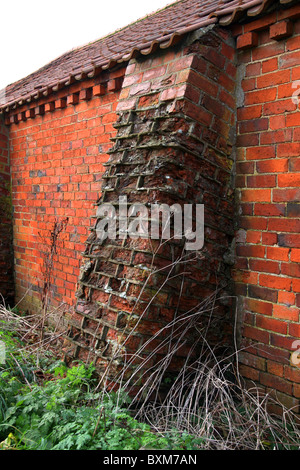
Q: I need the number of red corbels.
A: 13